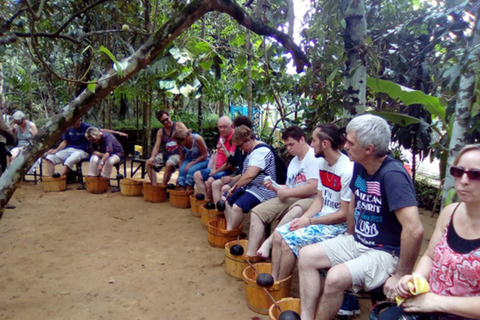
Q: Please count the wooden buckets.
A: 11